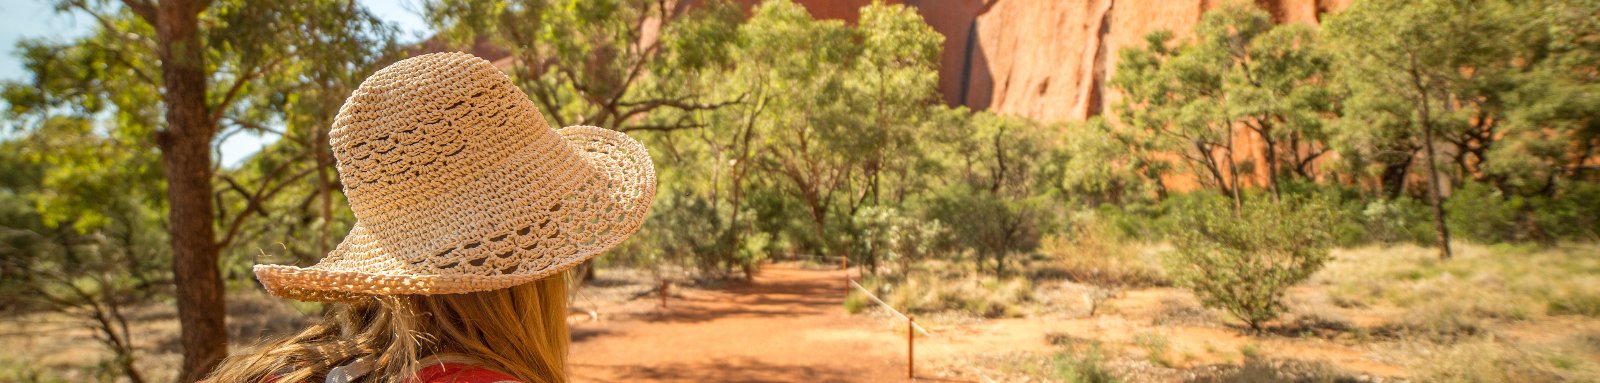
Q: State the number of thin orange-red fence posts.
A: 4